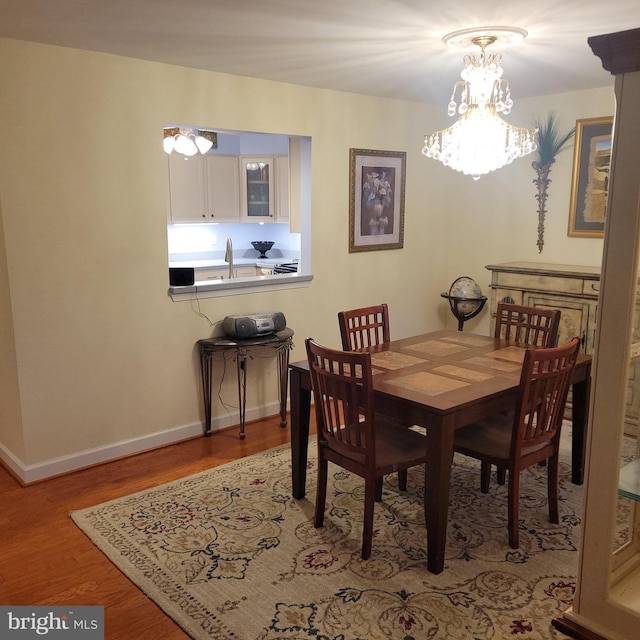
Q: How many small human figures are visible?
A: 0